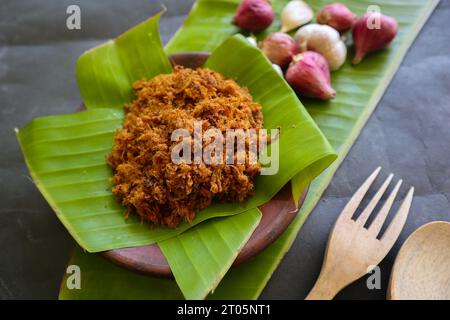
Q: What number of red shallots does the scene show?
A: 5